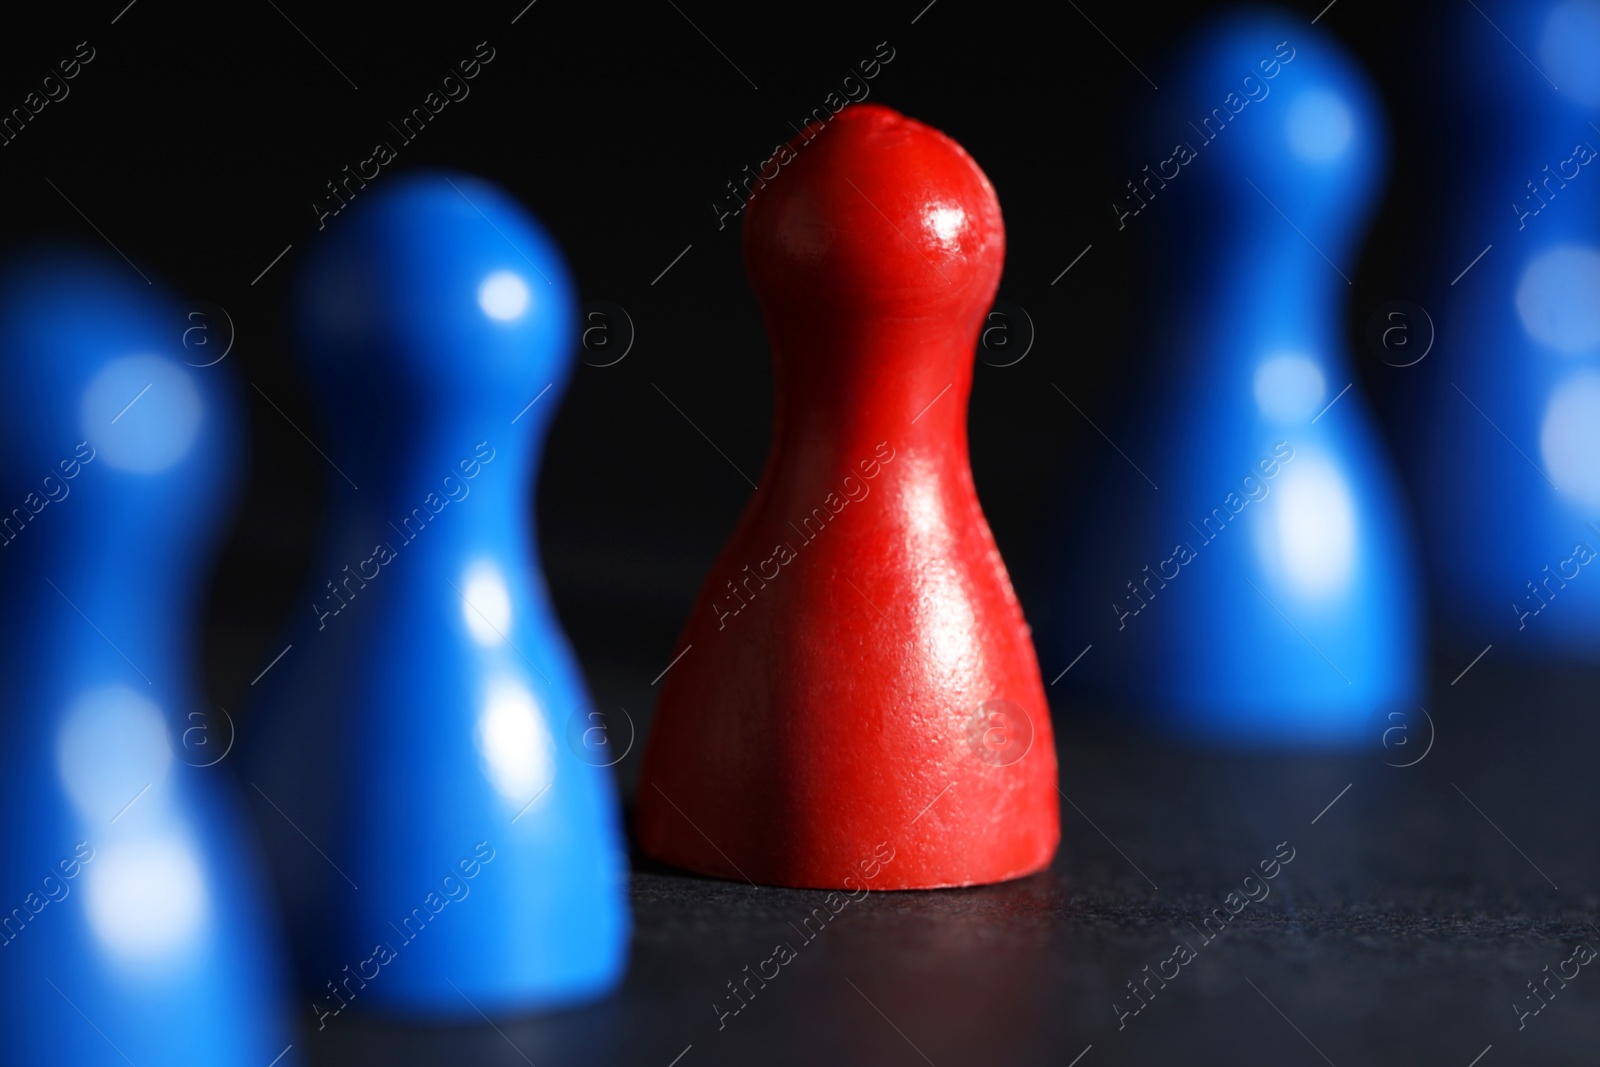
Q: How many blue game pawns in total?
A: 4